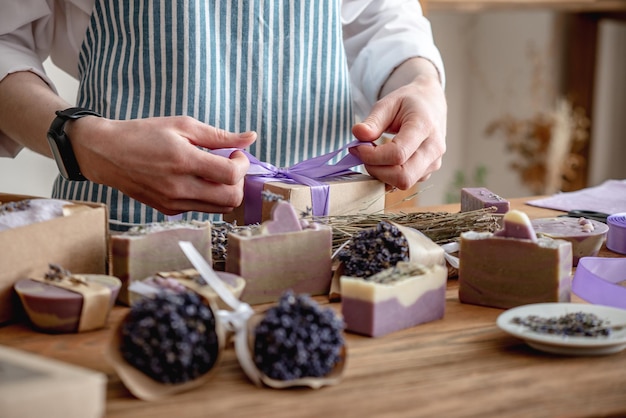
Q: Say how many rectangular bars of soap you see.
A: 5